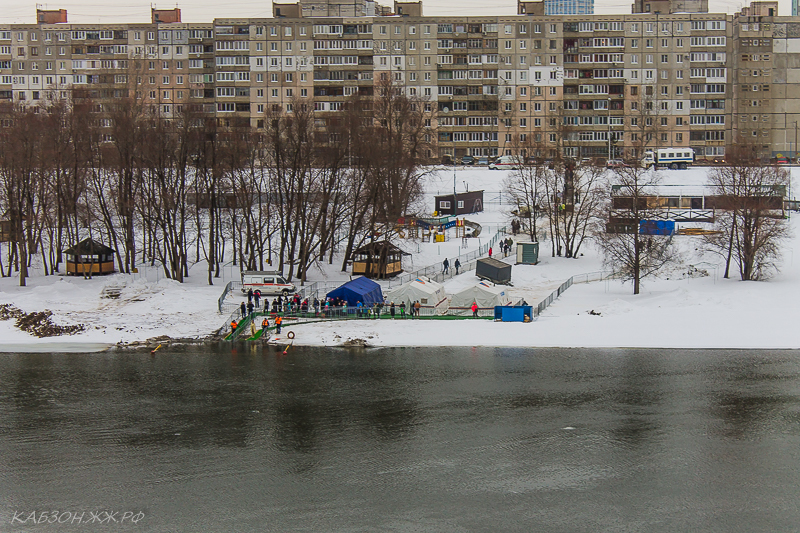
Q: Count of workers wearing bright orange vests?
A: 3